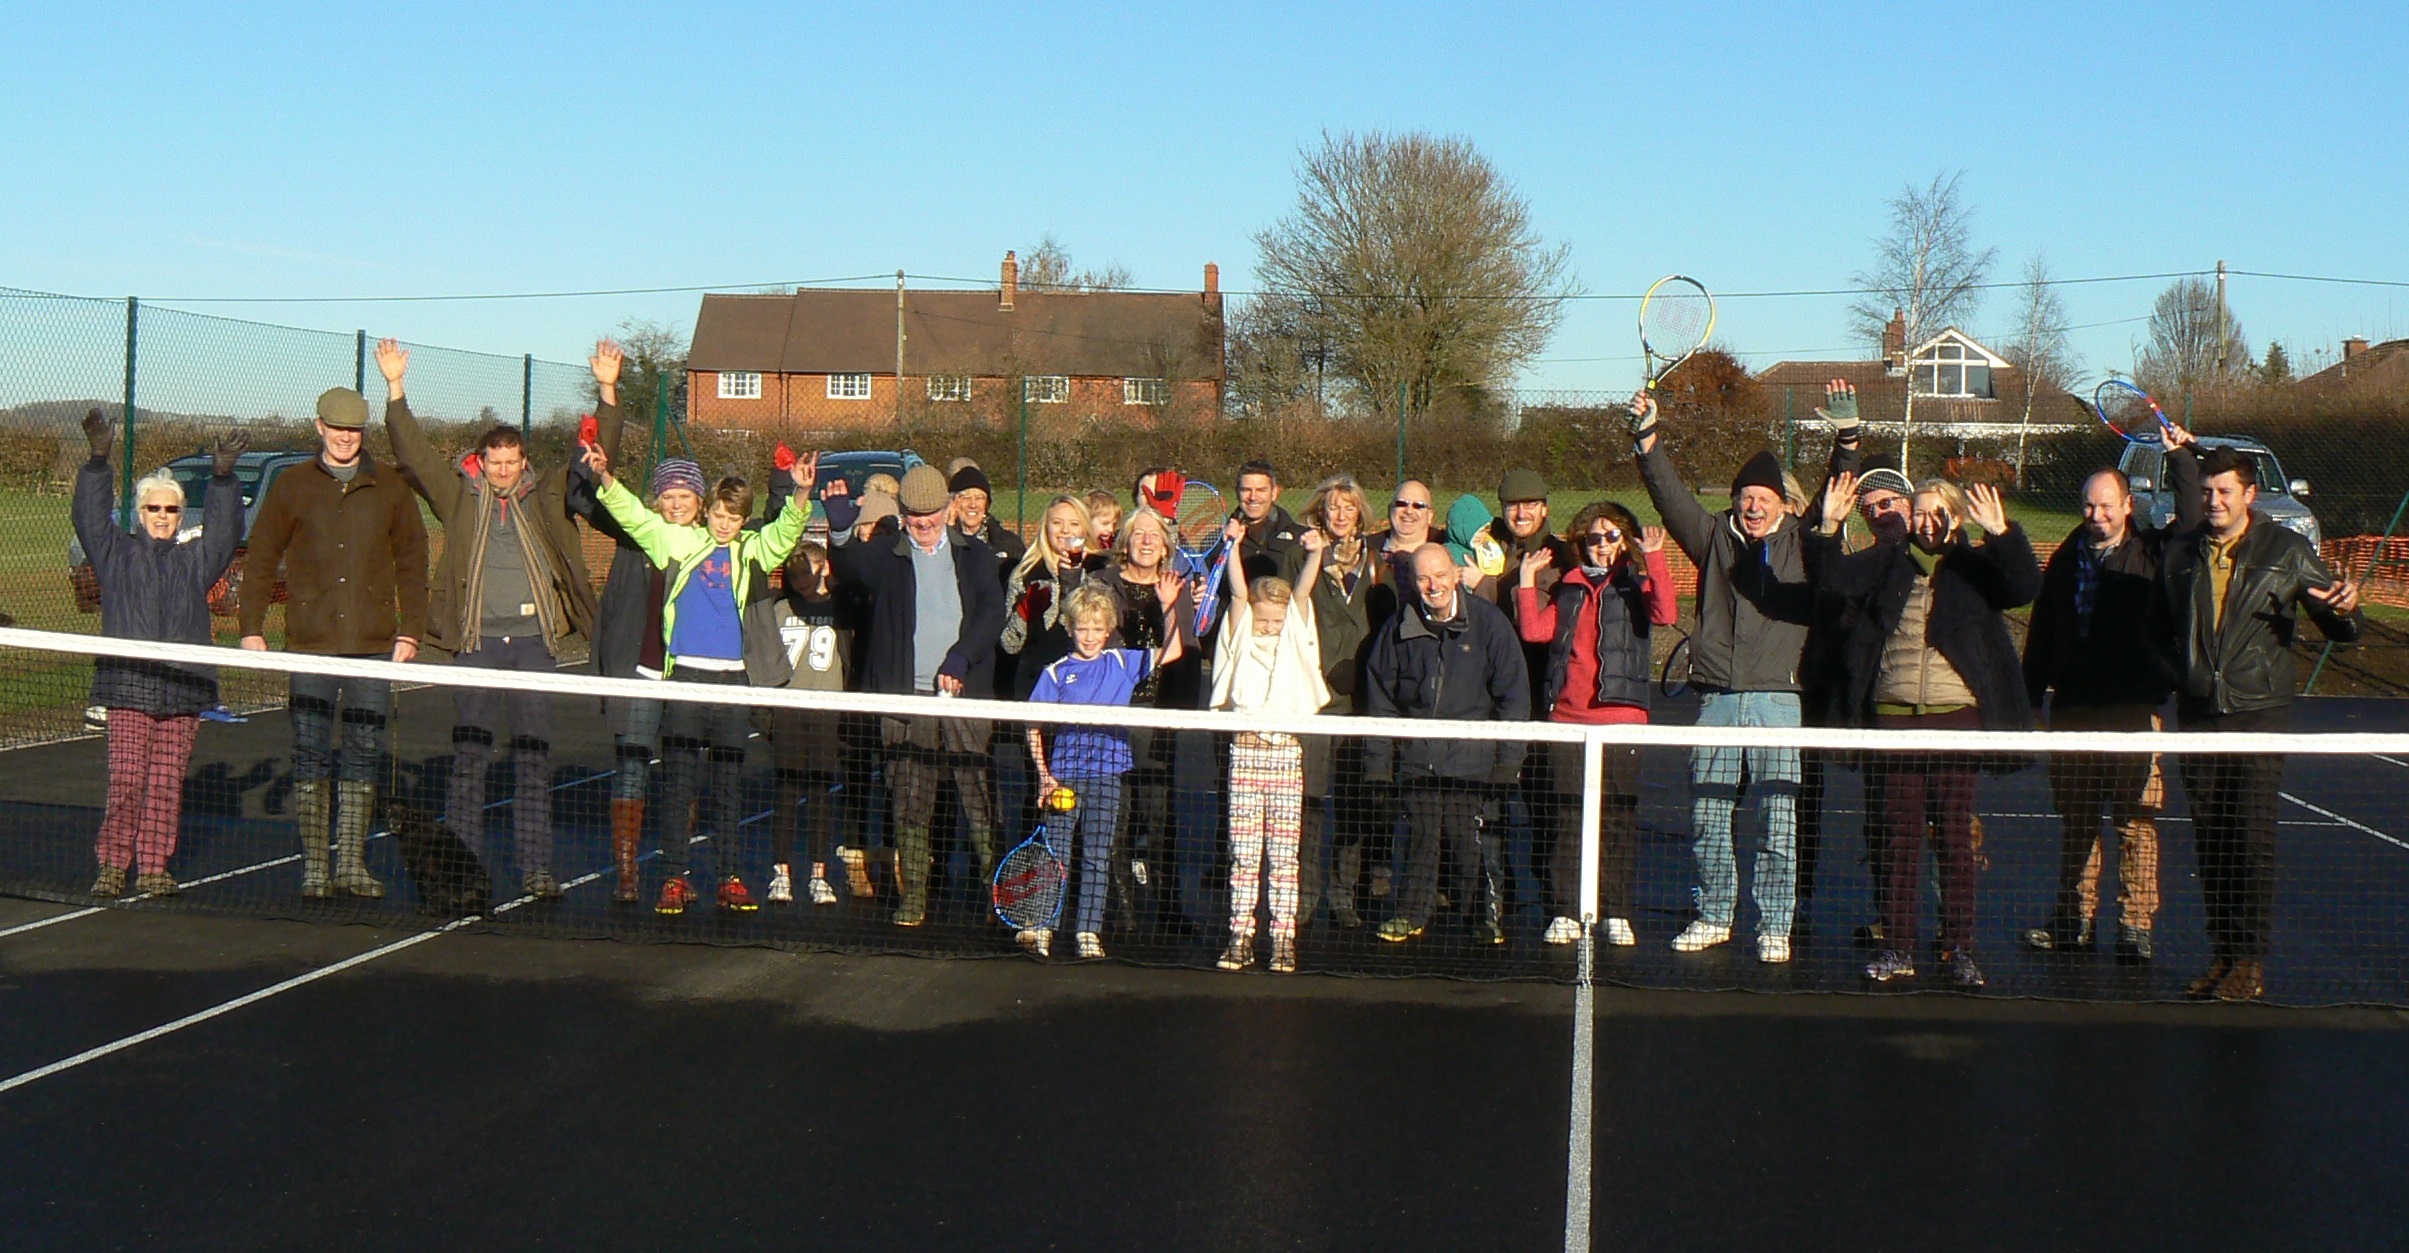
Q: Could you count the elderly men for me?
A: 3